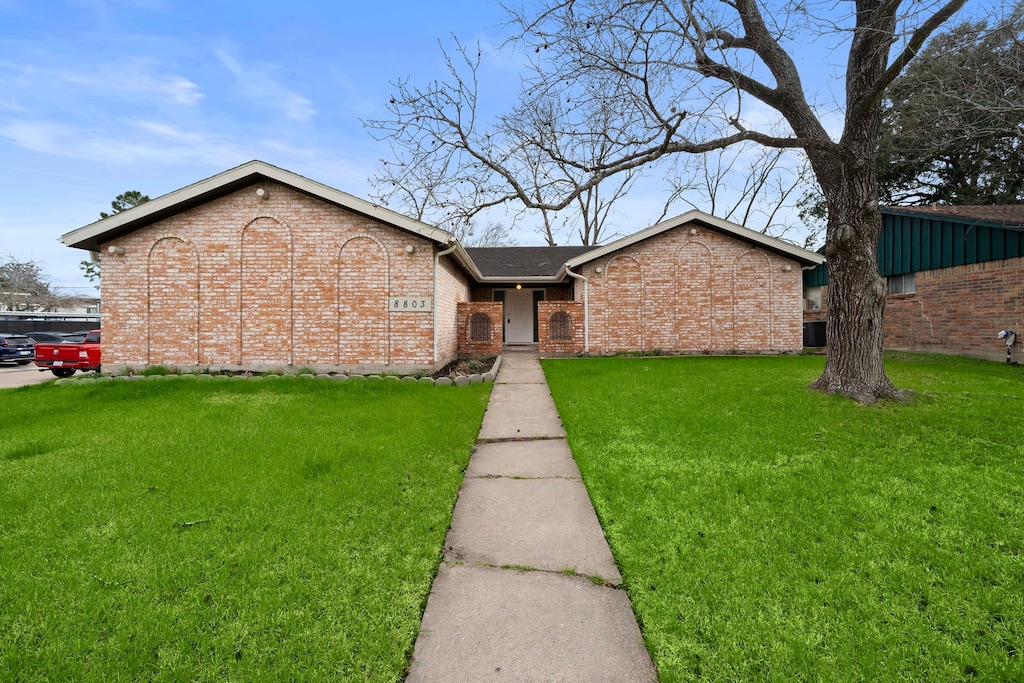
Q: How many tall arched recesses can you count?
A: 6